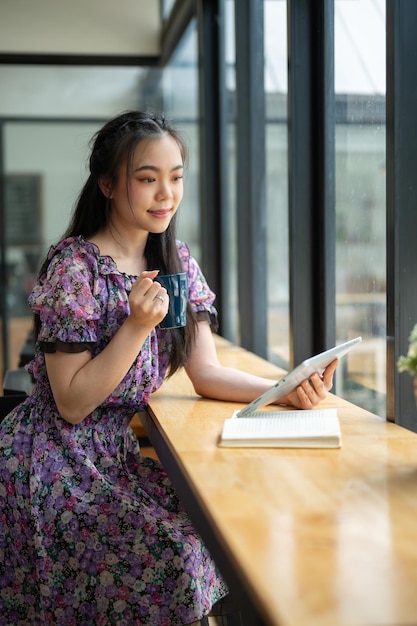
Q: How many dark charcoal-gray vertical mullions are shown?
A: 4